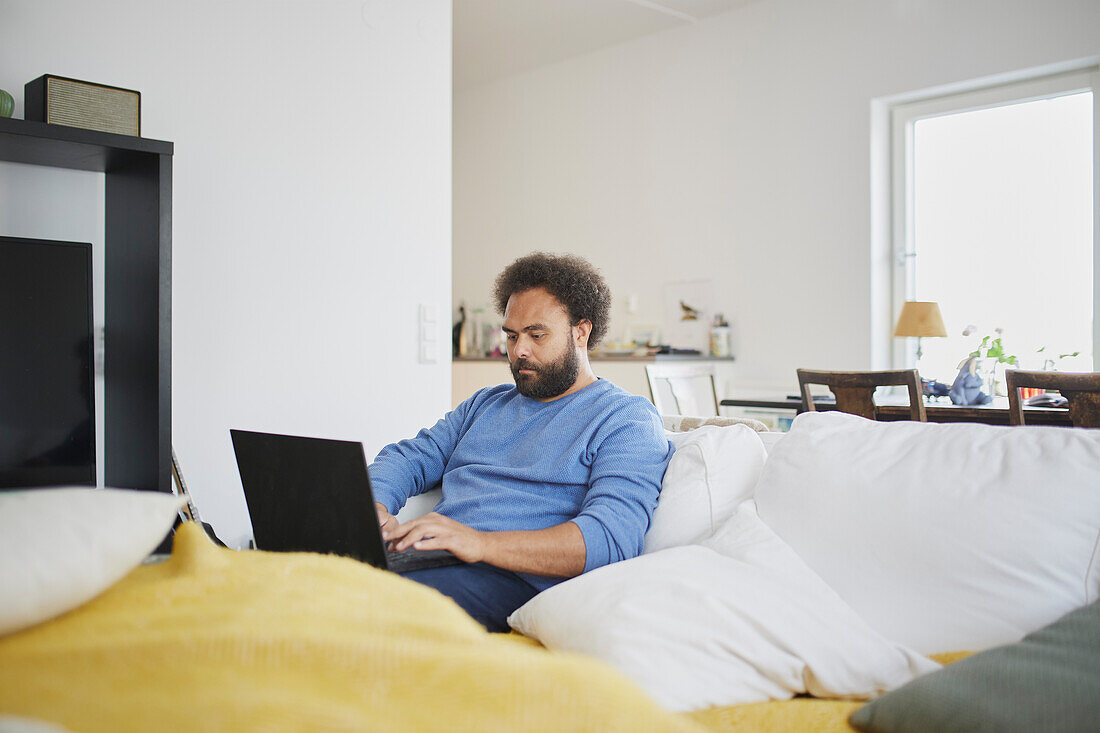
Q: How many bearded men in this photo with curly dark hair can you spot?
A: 1